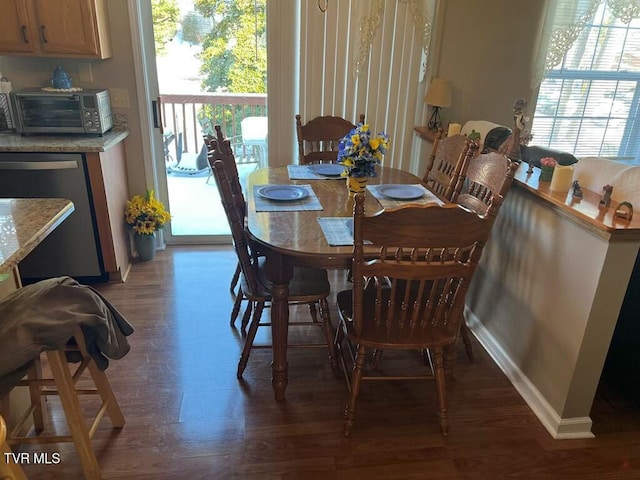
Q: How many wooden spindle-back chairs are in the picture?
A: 6